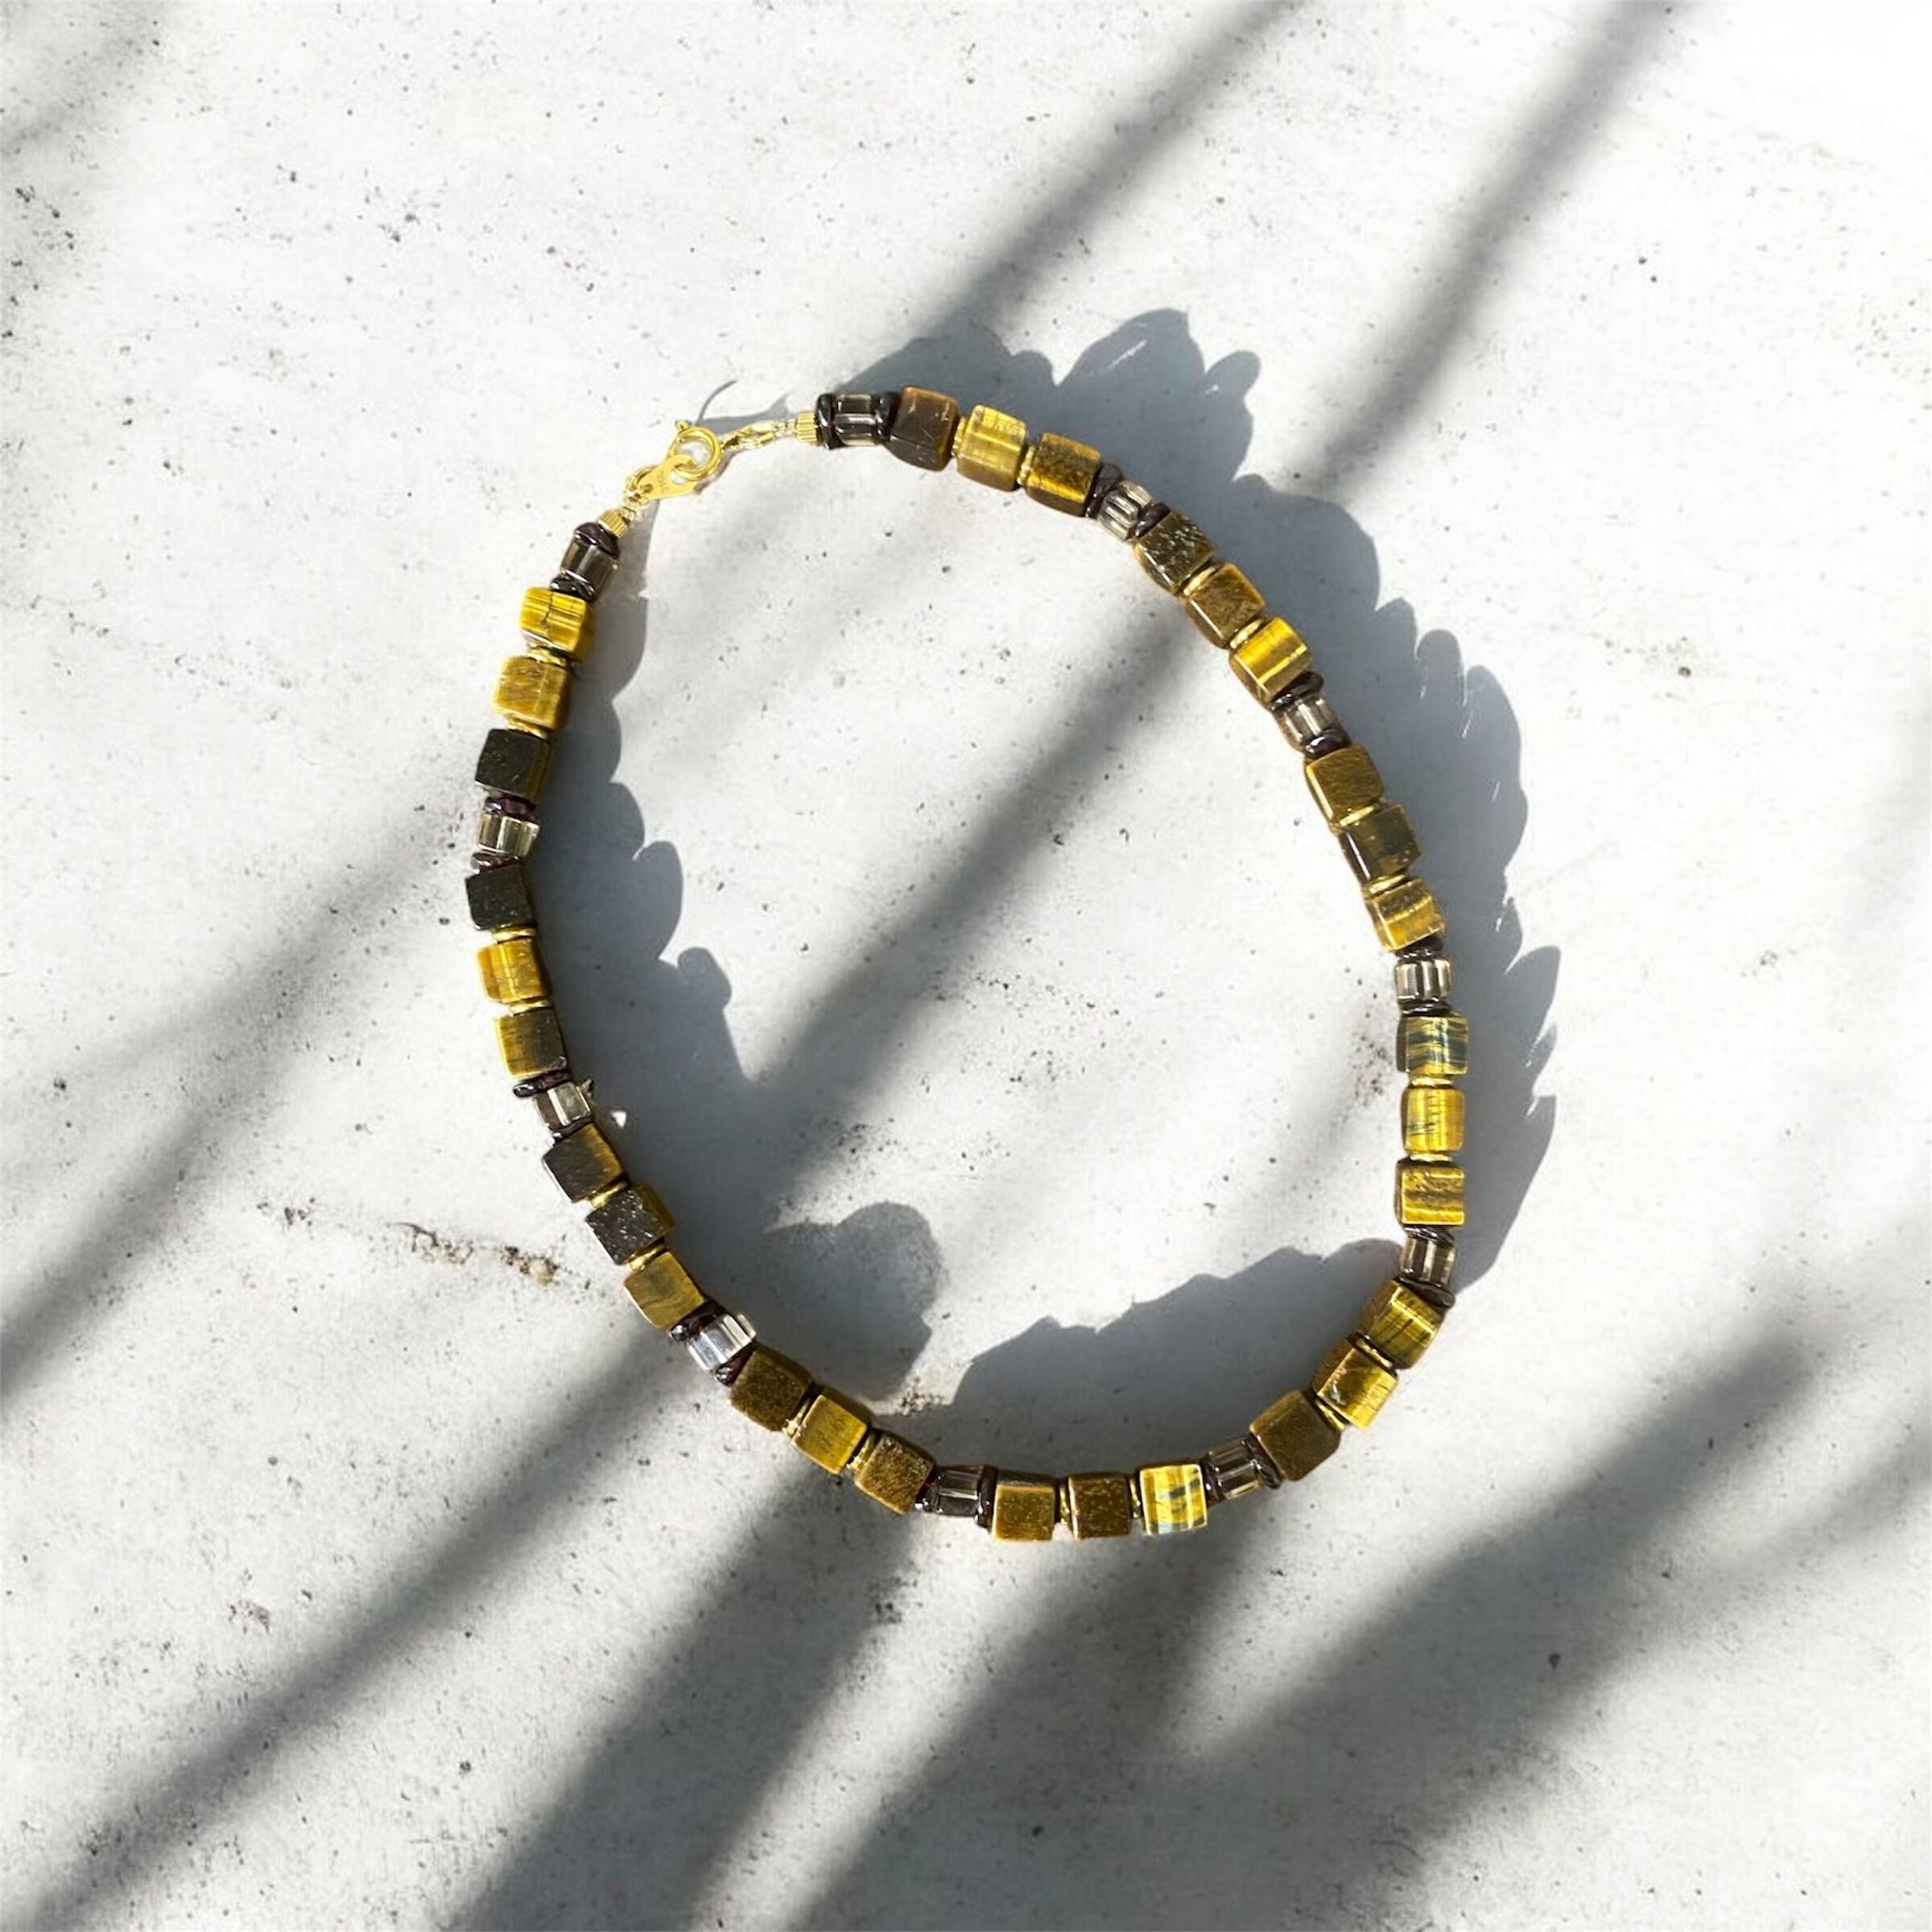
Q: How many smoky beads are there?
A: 11